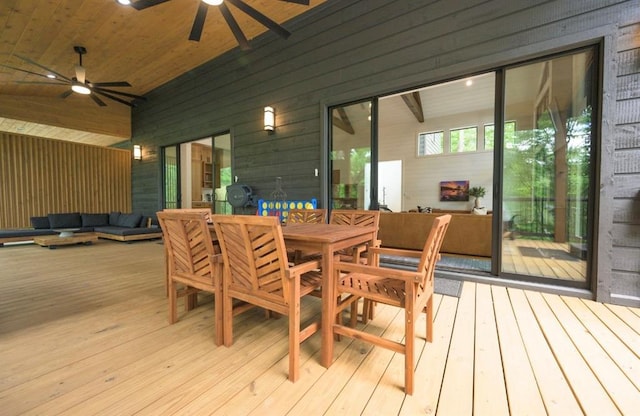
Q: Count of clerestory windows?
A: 3